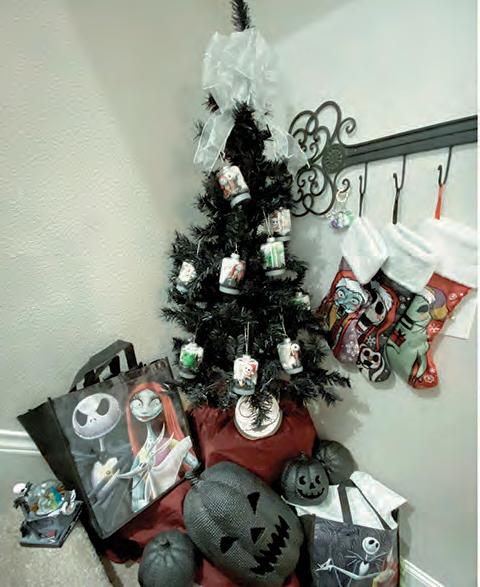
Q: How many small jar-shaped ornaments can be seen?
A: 9